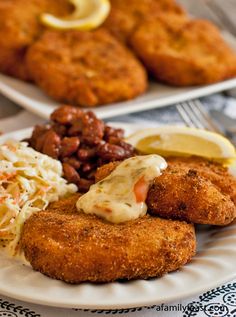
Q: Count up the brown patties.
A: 6